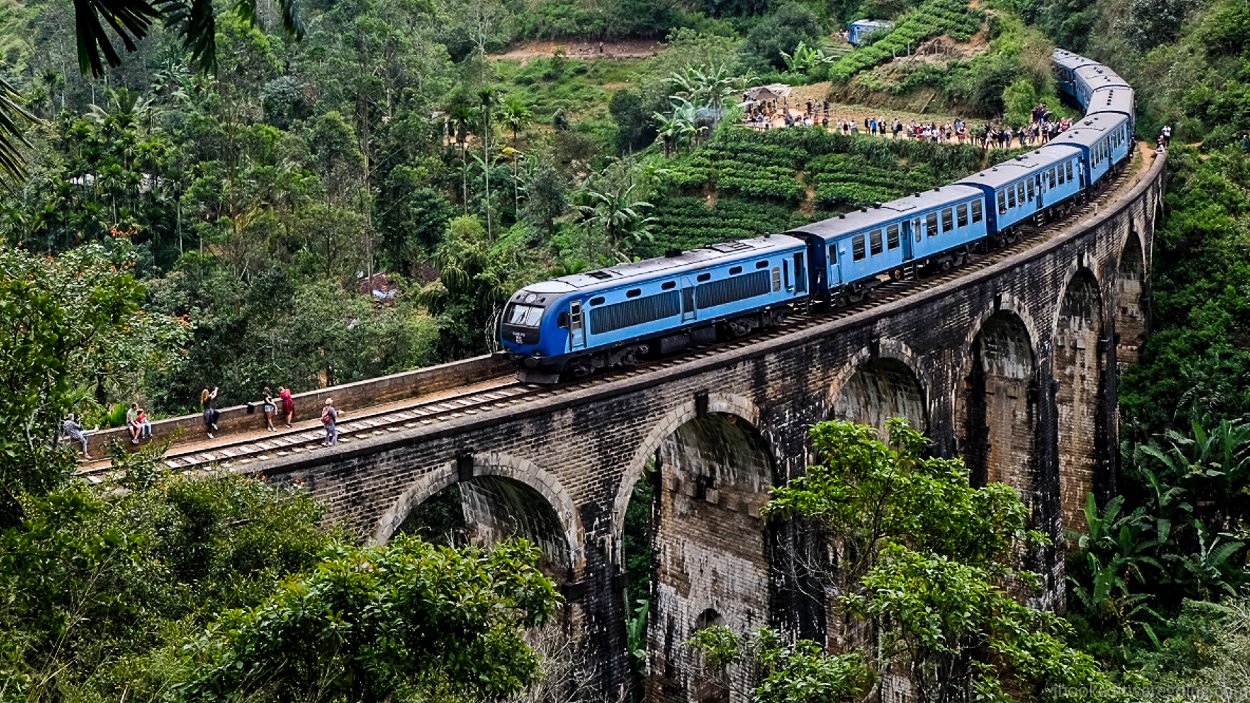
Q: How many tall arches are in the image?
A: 6